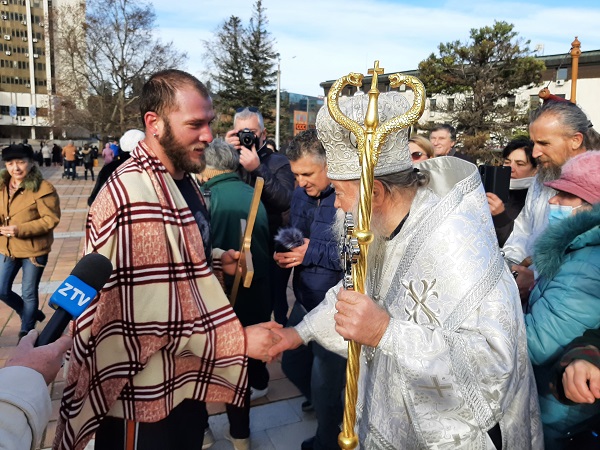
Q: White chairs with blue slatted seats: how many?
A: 0